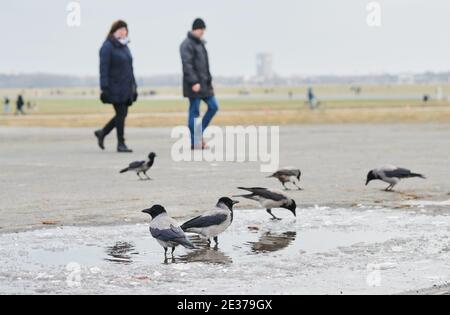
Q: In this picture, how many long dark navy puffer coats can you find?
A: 1